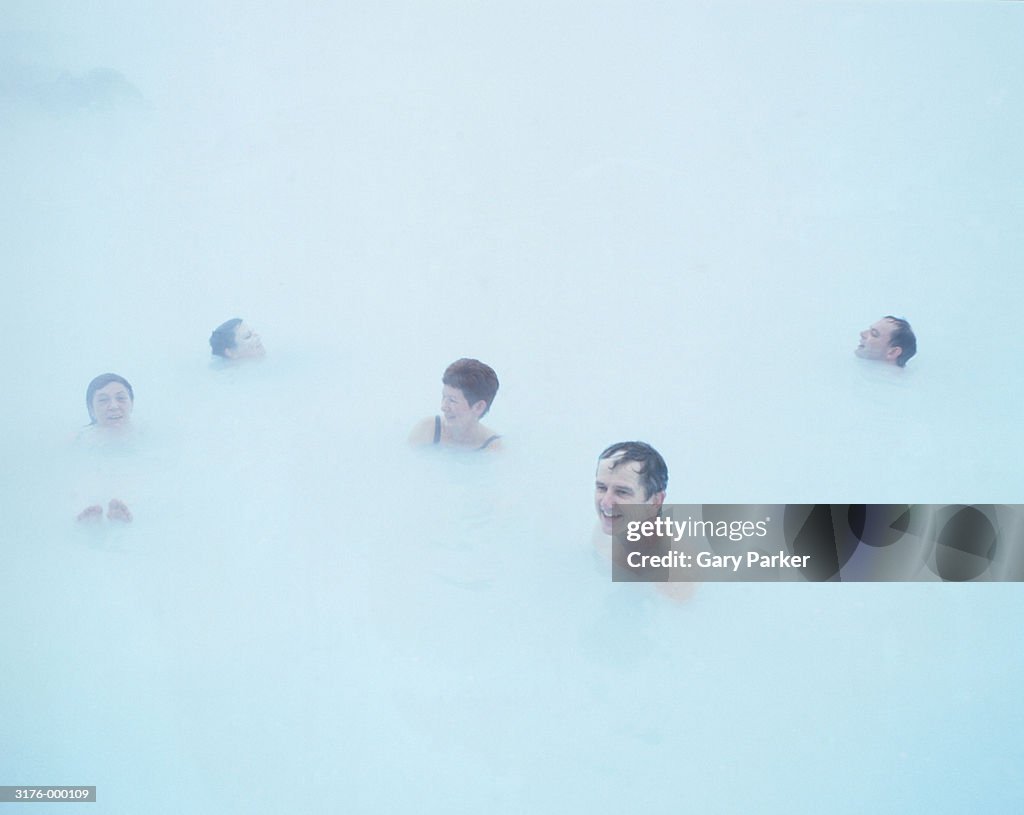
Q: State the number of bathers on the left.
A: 2